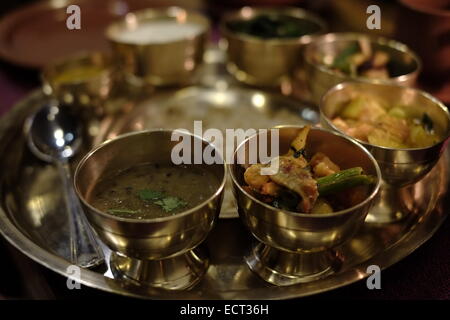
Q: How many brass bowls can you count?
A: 7